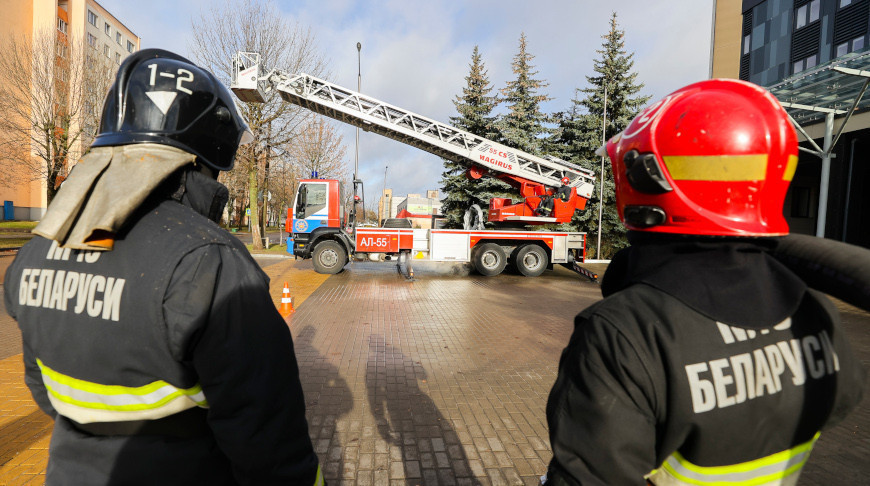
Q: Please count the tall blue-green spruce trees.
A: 3